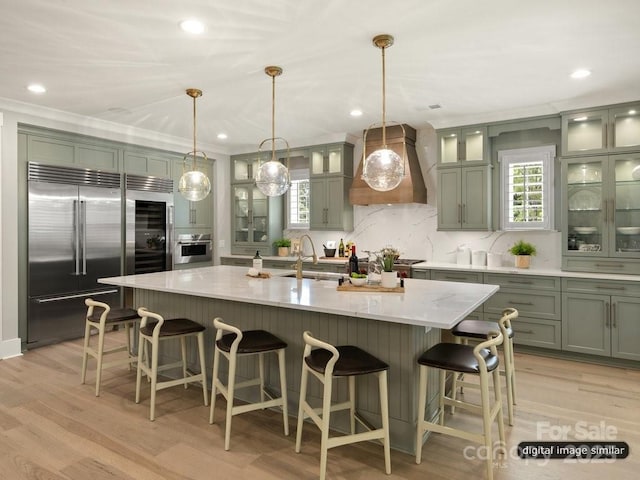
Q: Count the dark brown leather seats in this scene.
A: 6